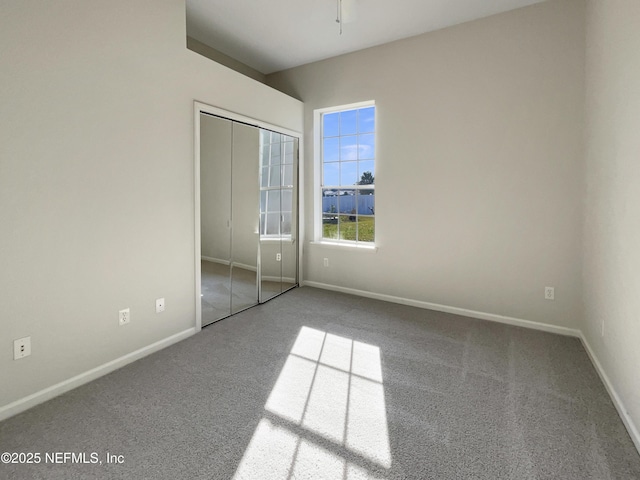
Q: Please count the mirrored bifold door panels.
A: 4